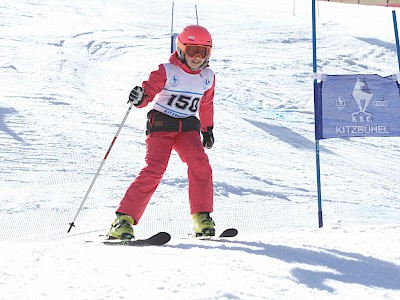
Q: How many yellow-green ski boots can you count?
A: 2